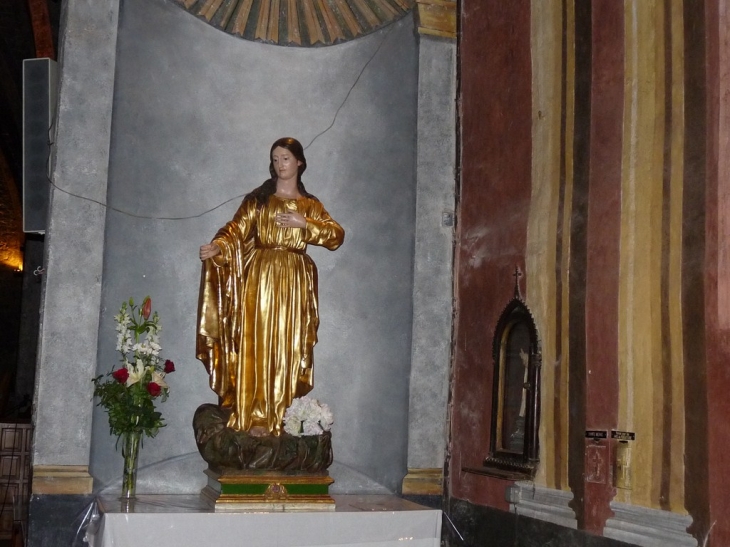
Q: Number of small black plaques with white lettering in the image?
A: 2